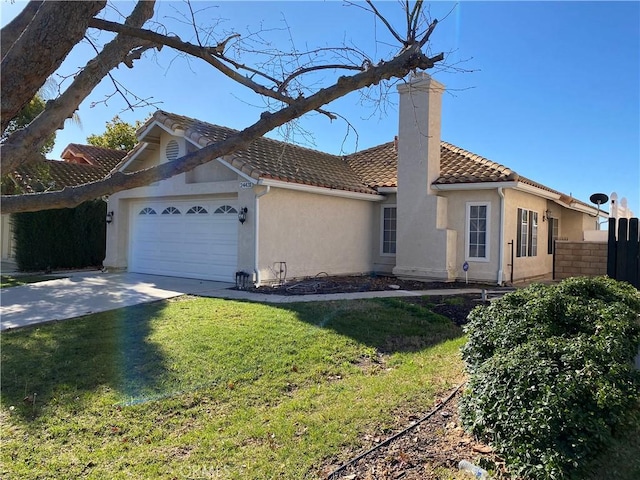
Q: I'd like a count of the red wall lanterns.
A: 0